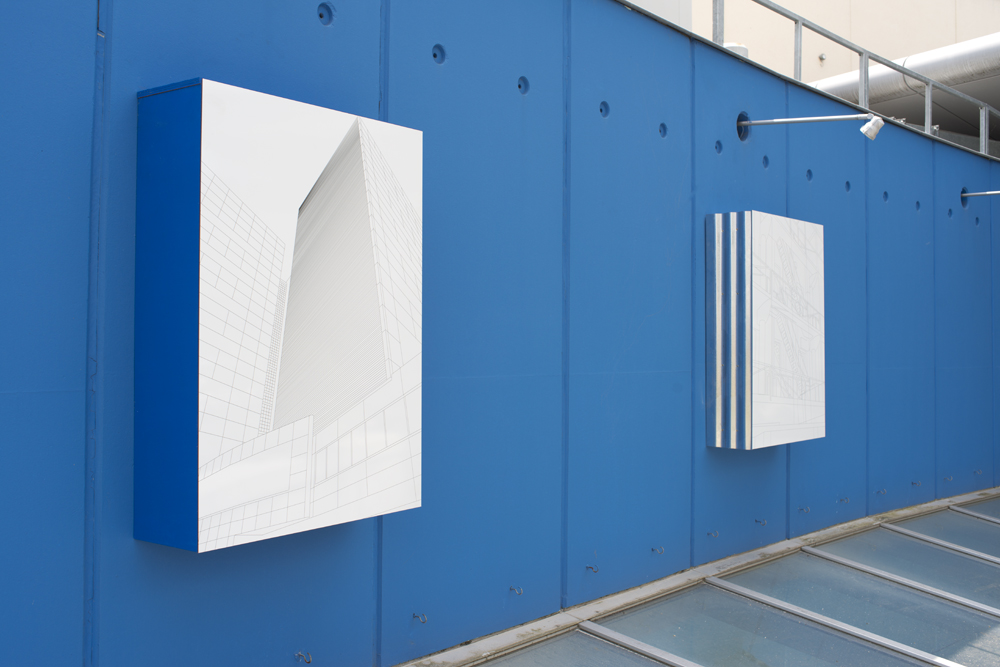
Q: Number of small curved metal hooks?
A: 13